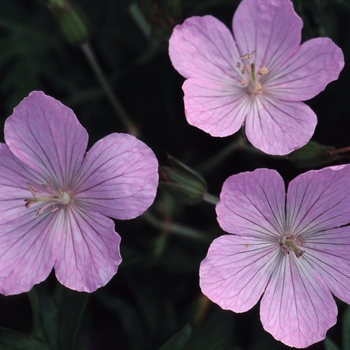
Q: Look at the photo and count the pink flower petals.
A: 15